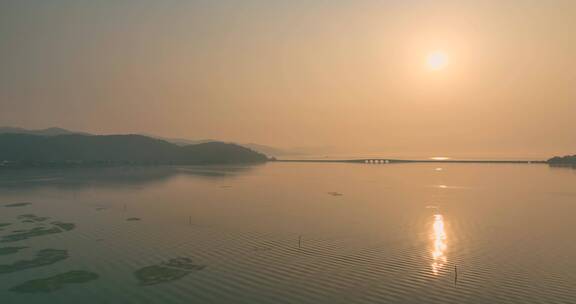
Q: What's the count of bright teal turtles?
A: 0